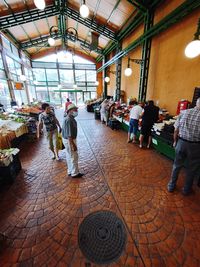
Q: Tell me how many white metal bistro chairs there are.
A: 0